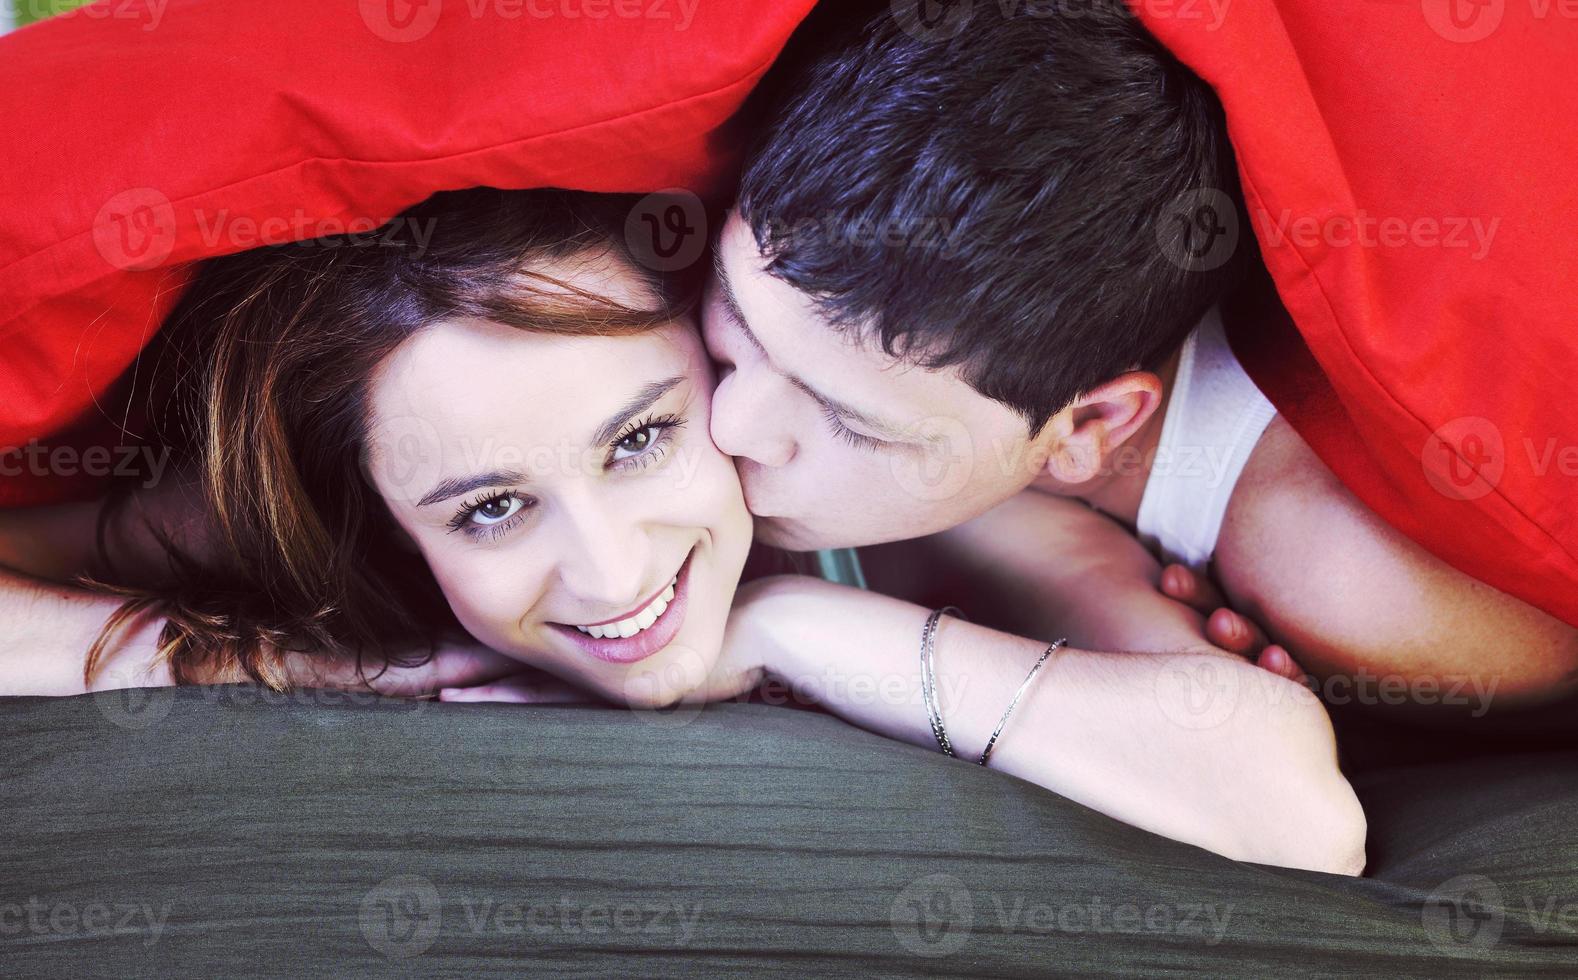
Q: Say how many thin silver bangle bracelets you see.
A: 3